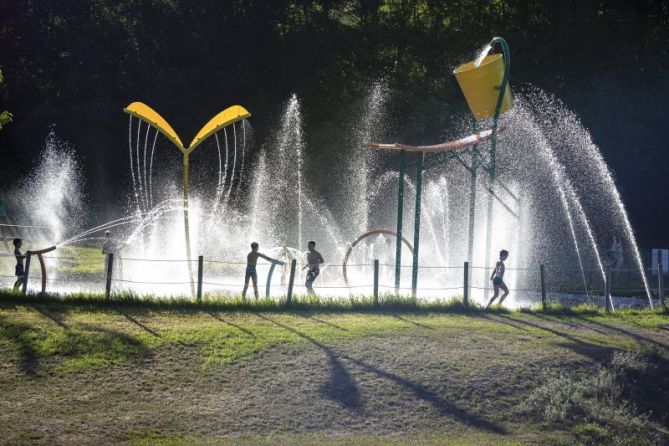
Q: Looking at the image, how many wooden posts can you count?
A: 9